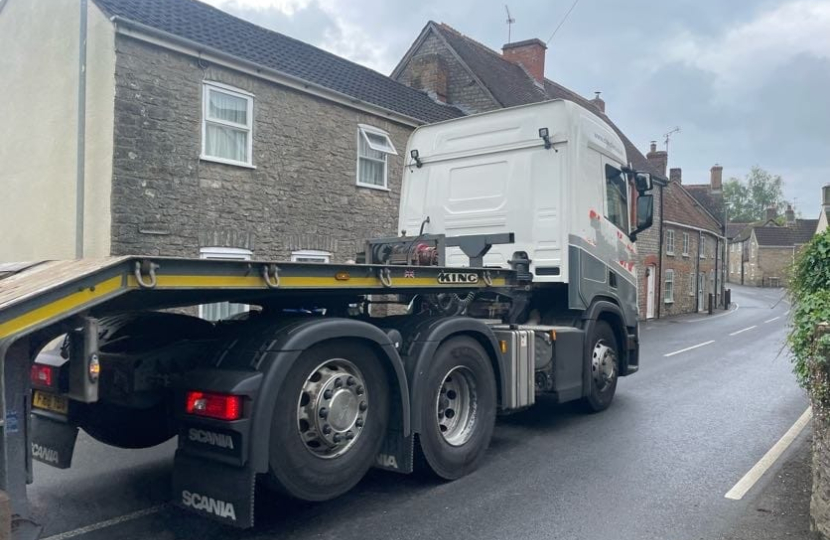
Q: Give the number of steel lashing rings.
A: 4